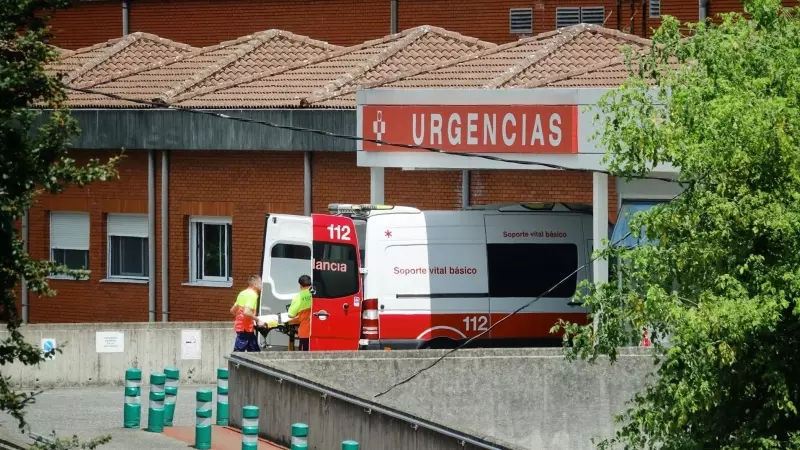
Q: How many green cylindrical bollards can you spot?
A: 8